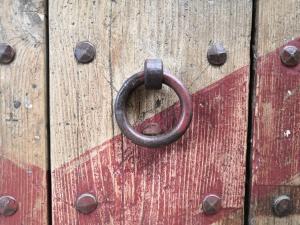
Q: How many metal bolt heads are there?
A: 8